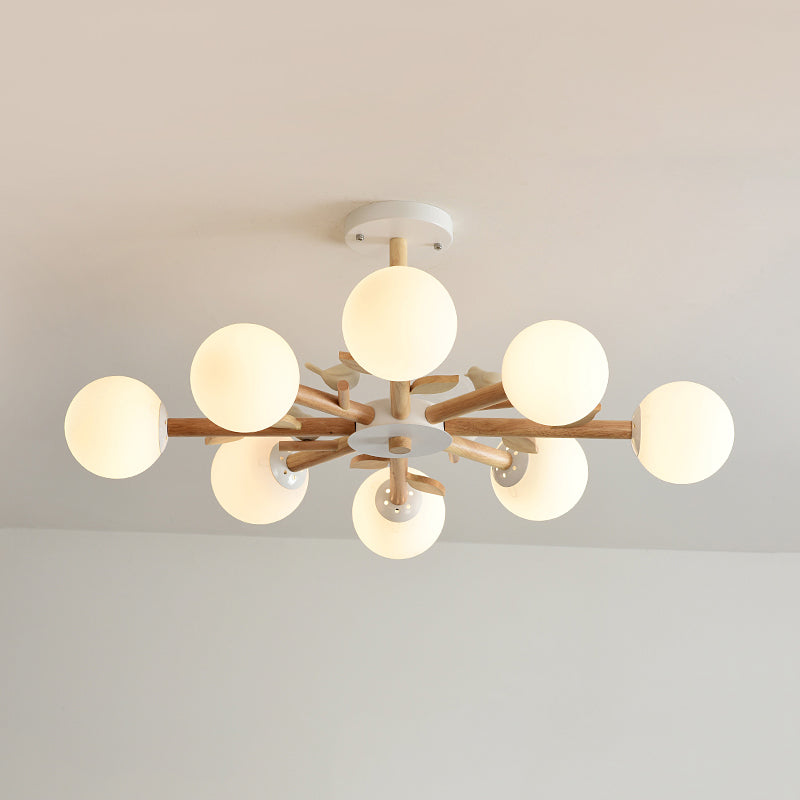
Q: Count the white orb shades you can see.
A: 8